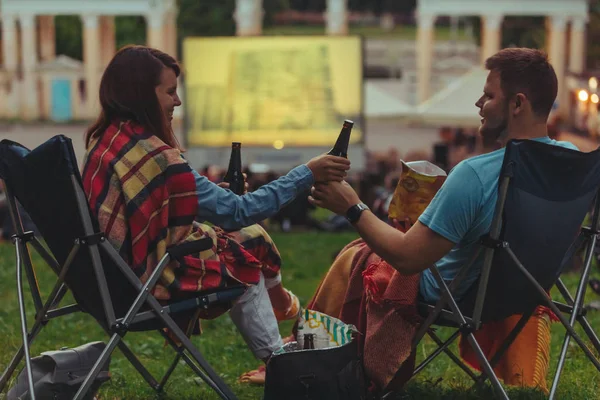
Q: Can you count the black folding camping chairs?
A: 2